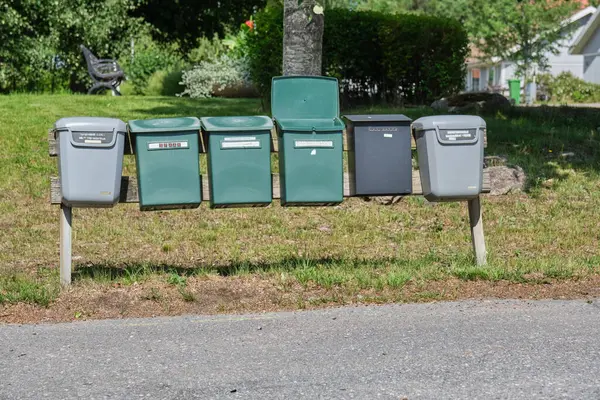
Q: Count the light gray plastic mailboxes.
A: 2